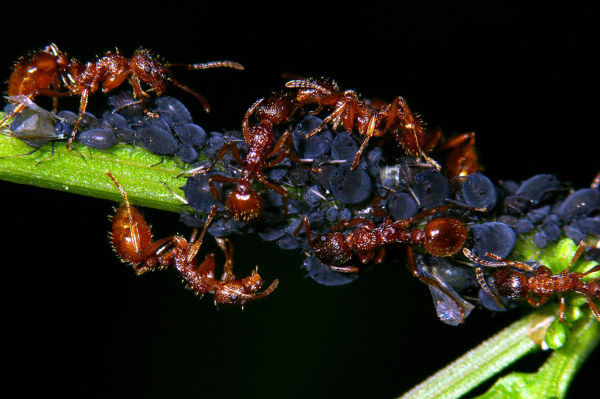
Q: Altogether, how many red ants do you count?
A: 7